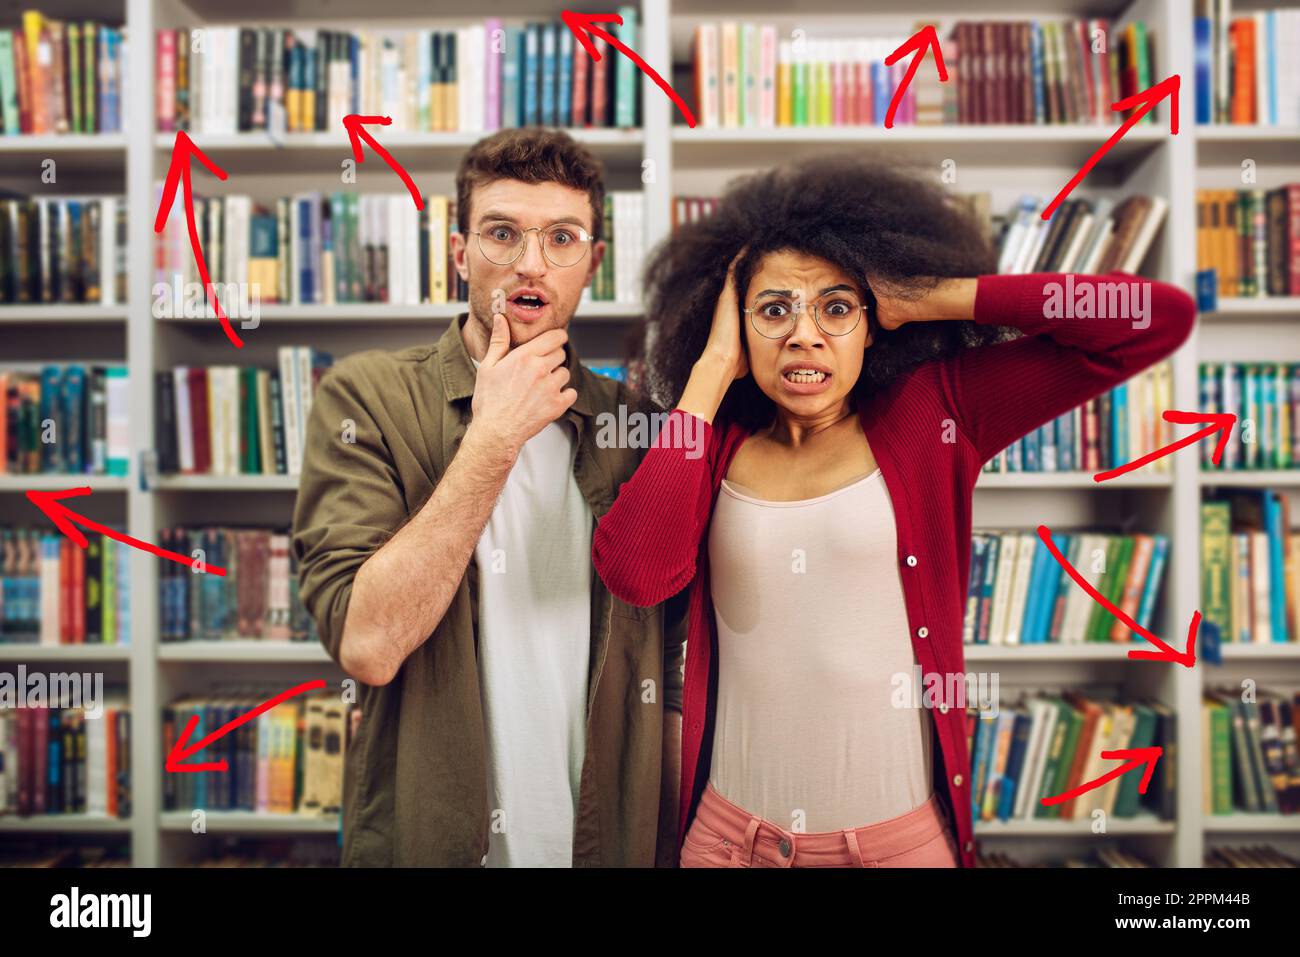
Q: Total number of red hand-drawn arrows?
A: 10